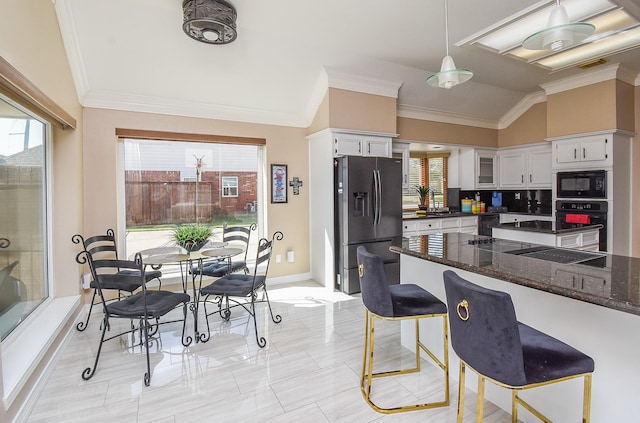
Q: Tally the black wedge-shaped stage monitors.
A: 0